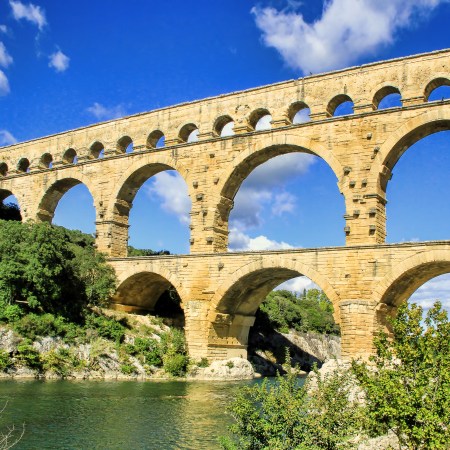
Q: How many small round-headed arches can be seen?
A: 14